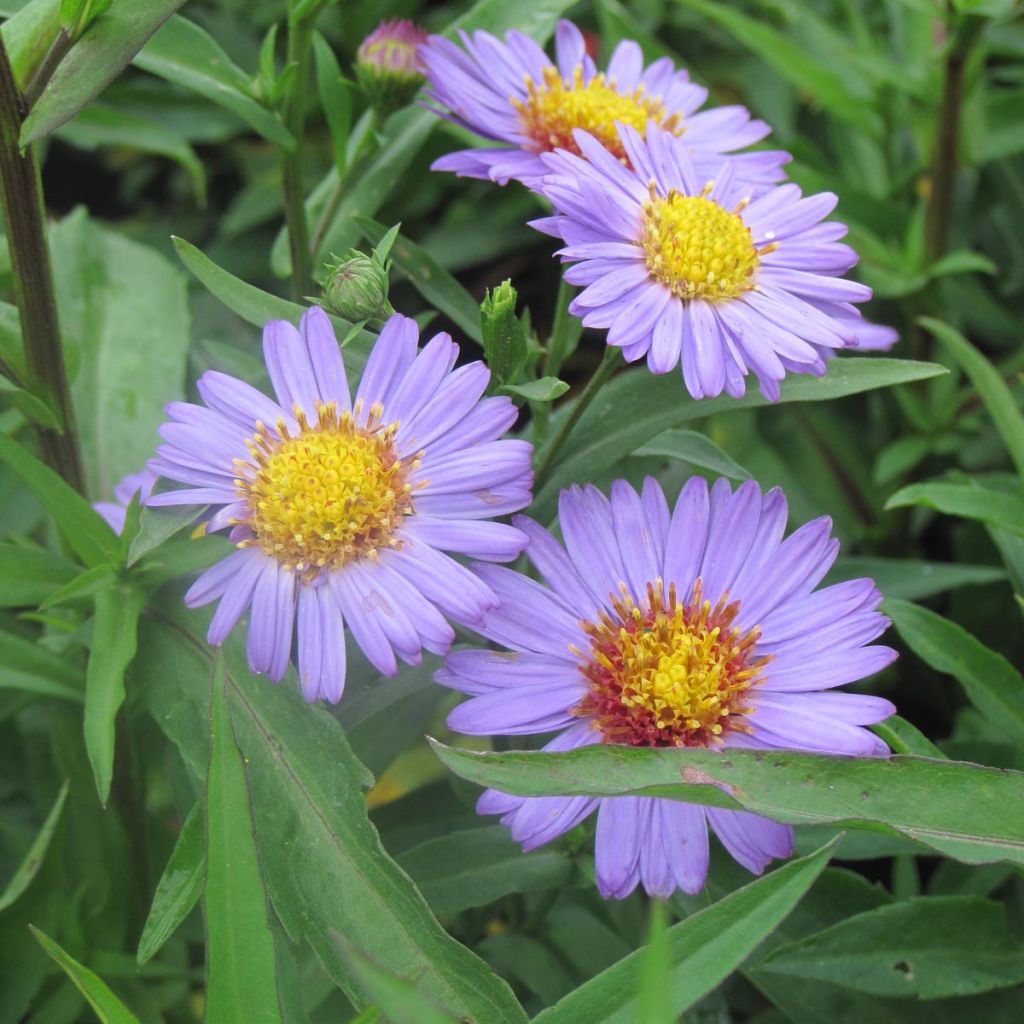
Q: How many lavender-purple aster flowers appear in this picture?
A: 4